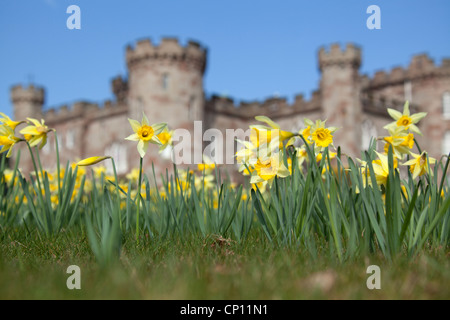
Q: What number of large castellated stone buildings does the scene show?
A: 1